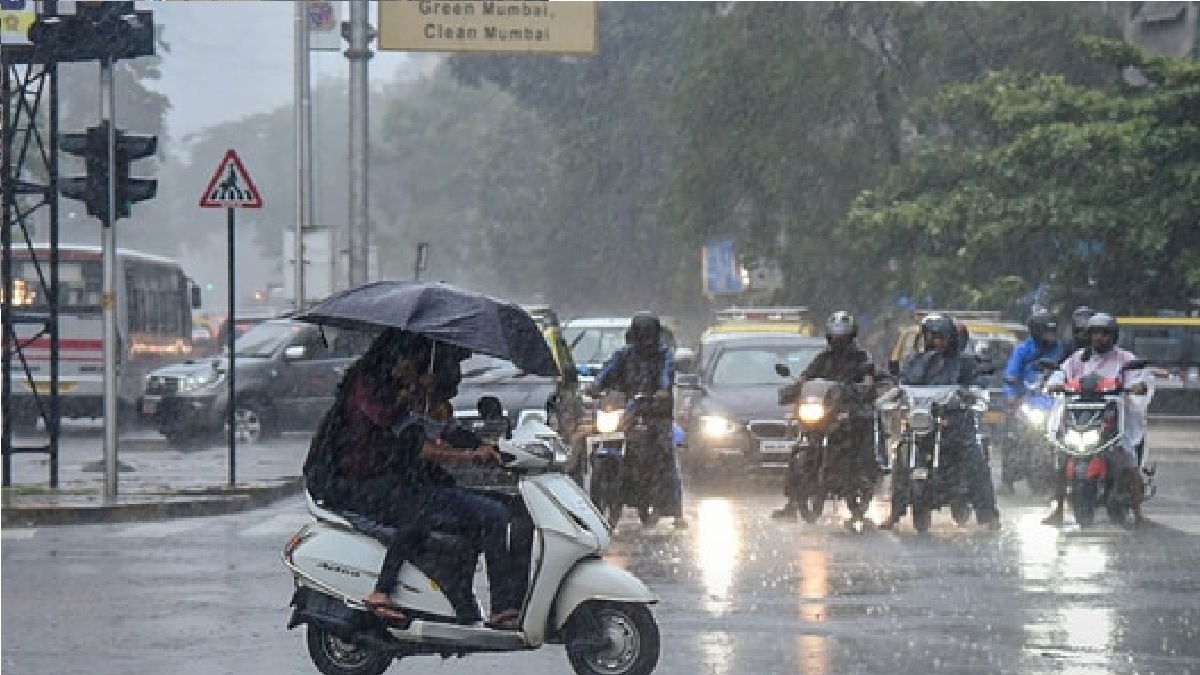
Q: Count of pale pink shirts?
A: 1